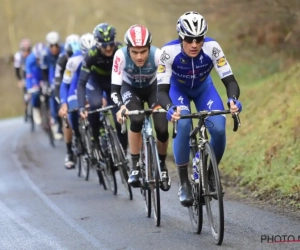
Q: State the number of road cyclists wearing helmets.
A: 8